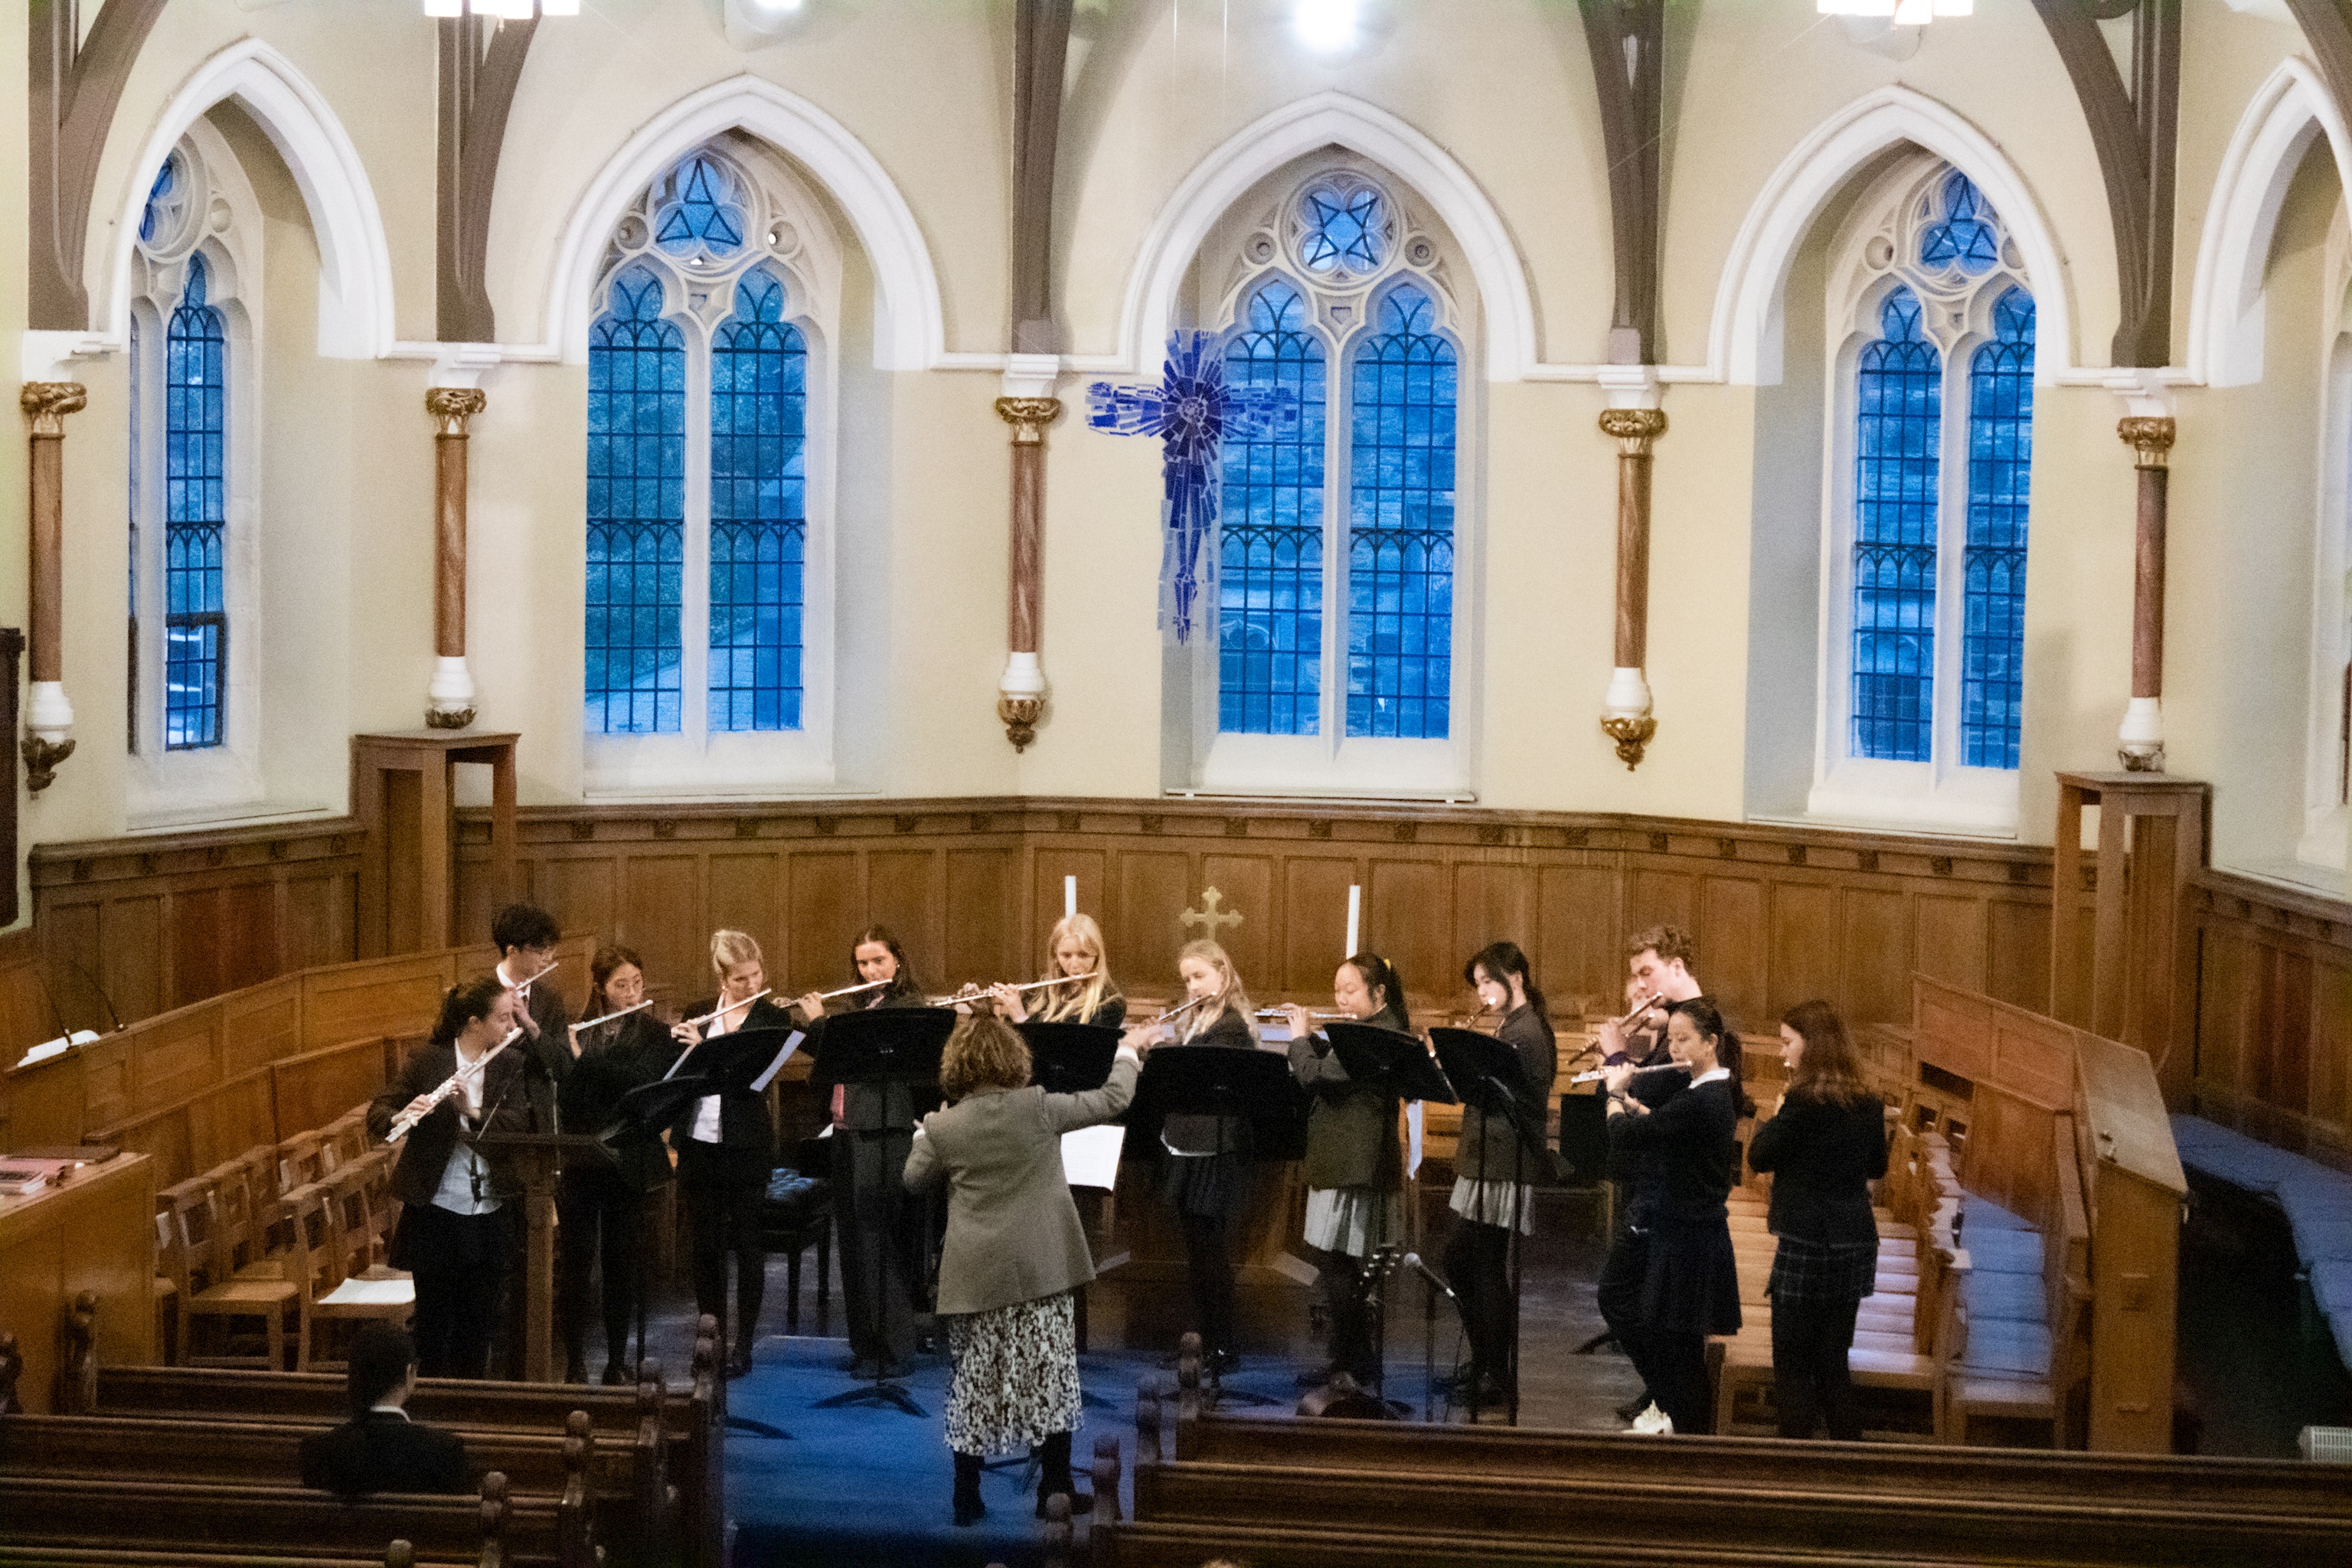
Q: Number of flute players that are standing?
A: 13